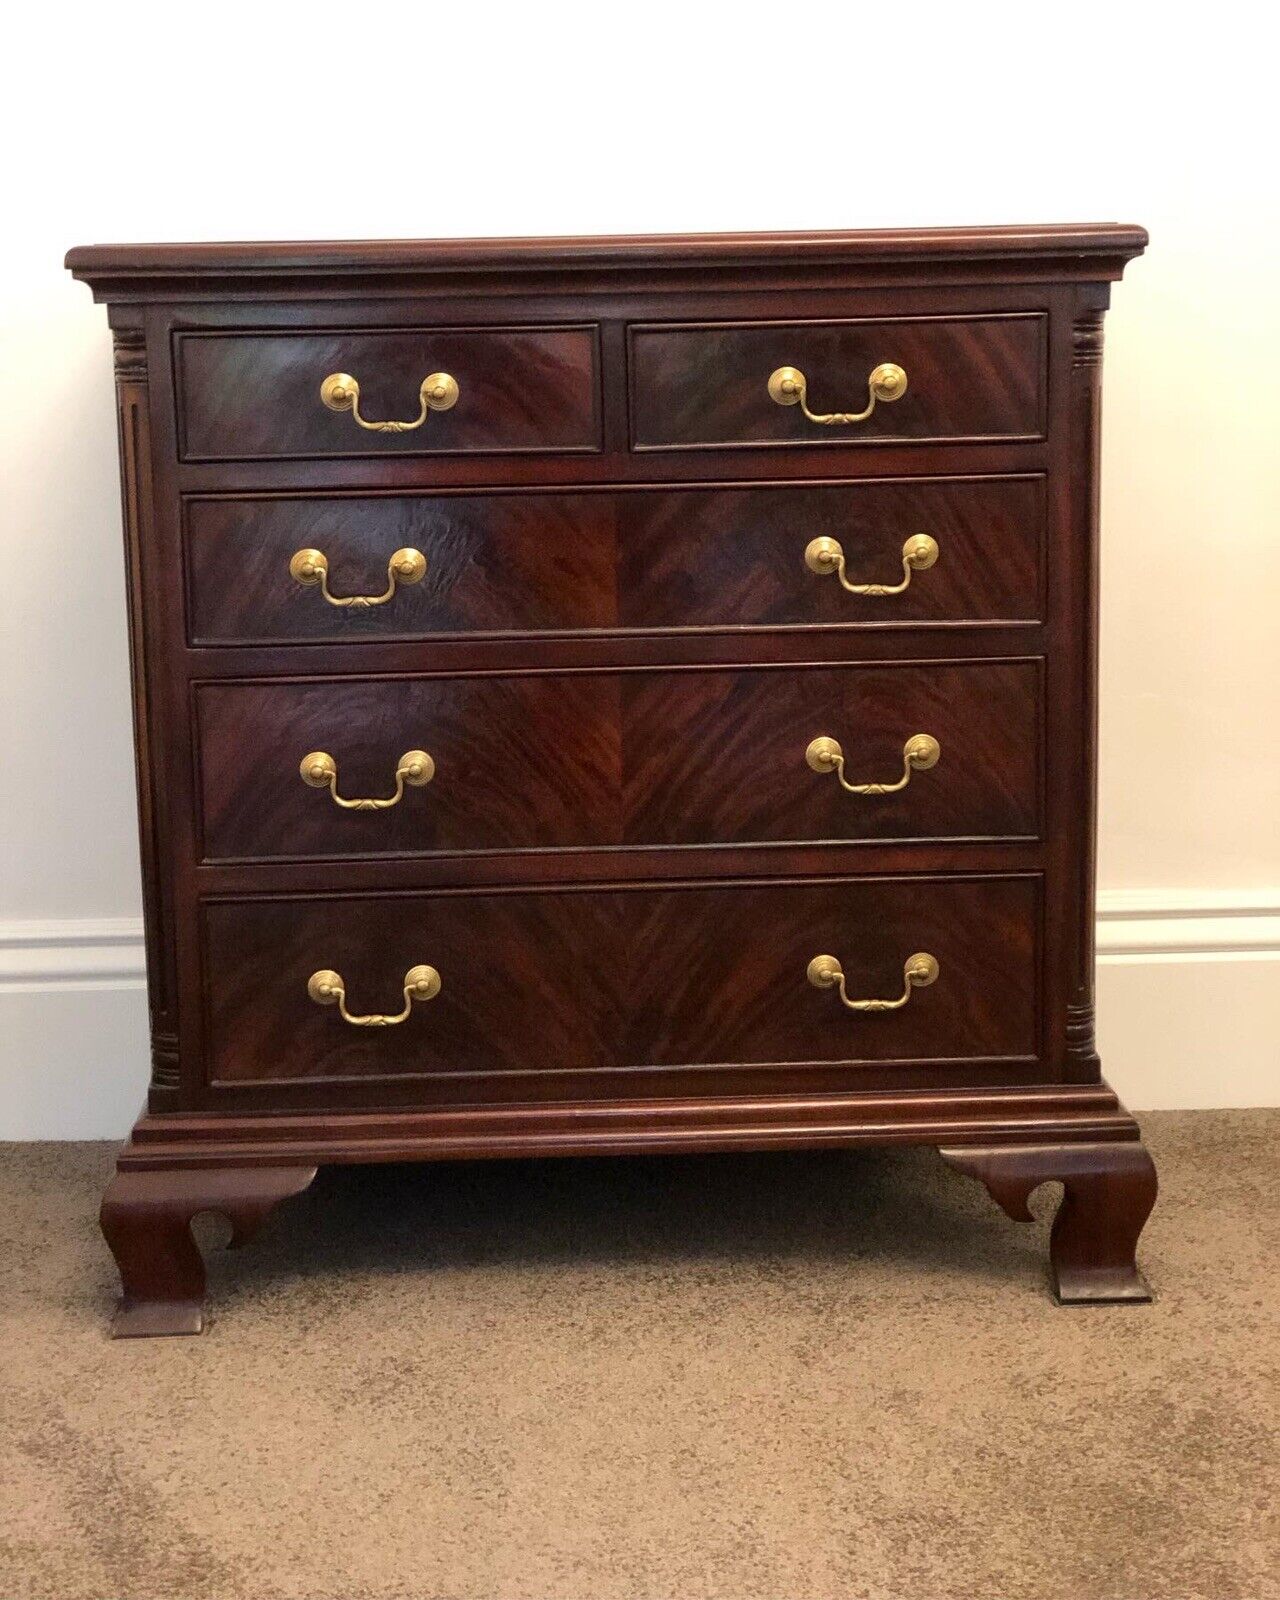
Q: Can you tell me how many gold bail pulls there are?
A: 8